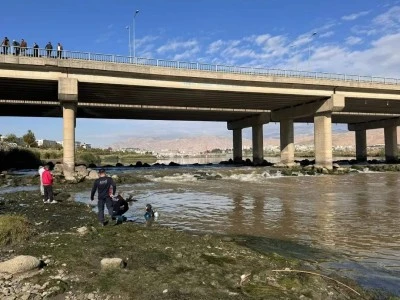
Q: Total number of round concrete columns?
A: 7